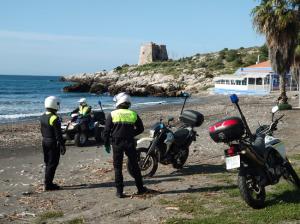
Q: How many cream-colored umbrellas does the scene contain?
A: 0